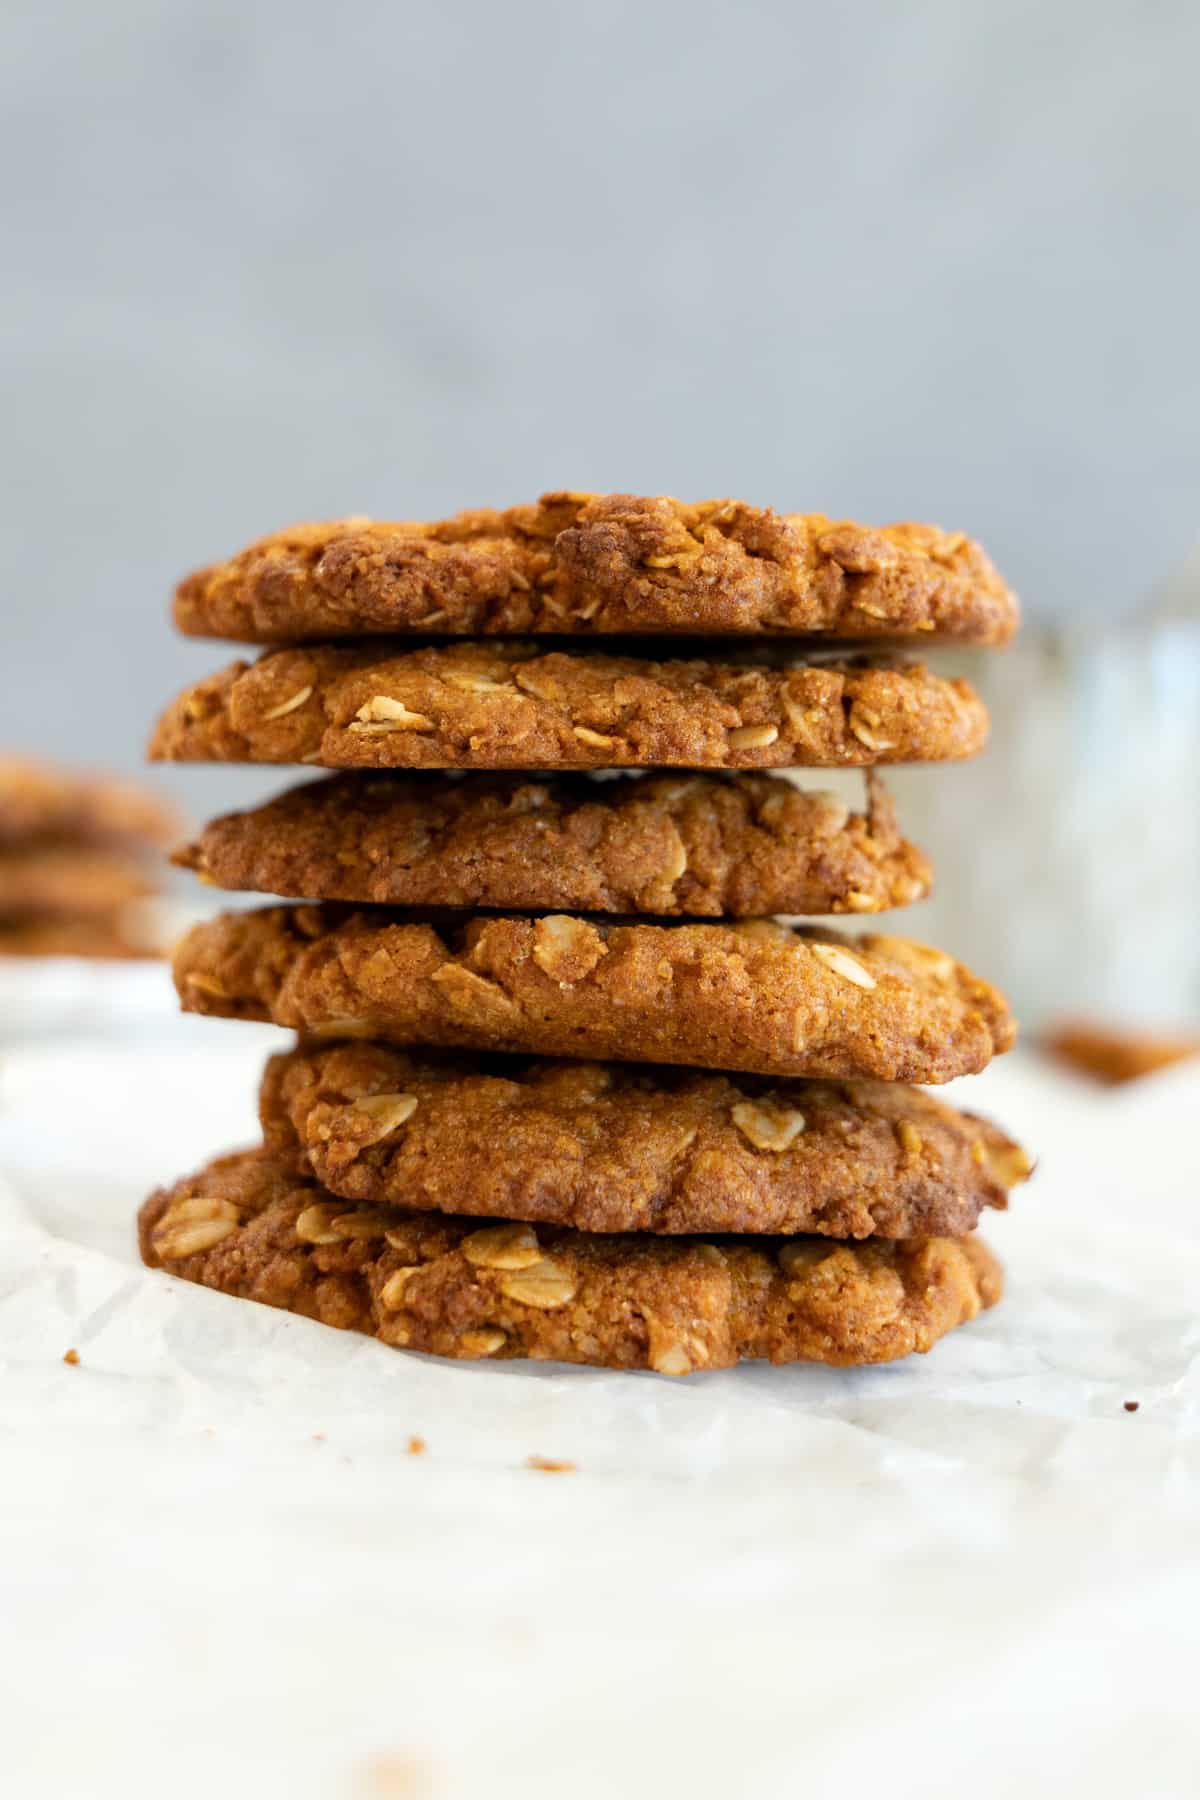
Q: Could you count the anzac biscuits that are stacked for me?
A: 6